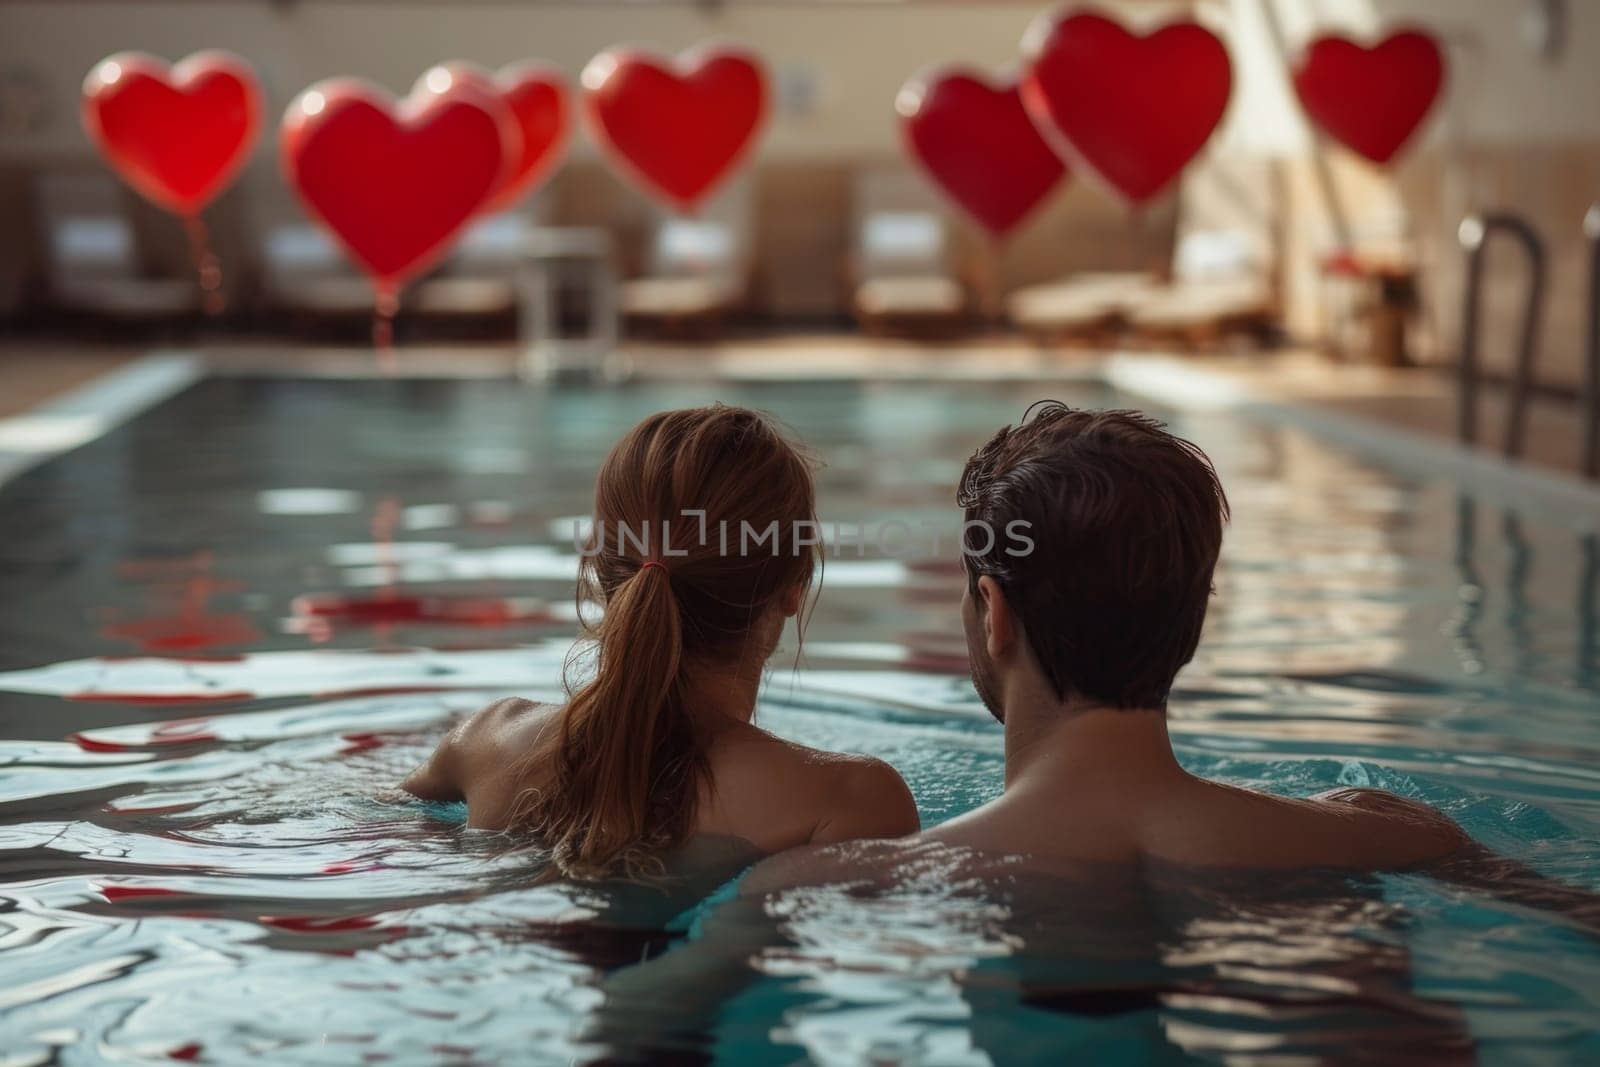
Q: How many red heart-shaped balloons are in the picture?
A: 7